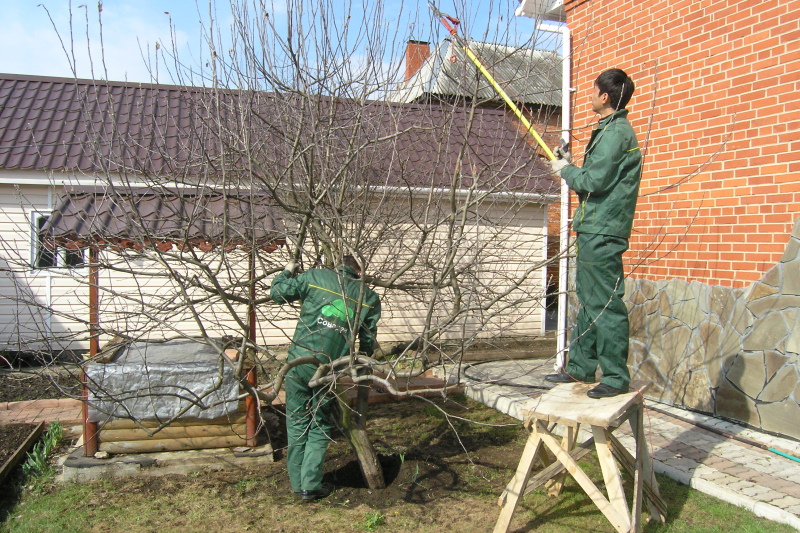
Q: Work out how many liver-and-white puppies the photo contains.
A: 0